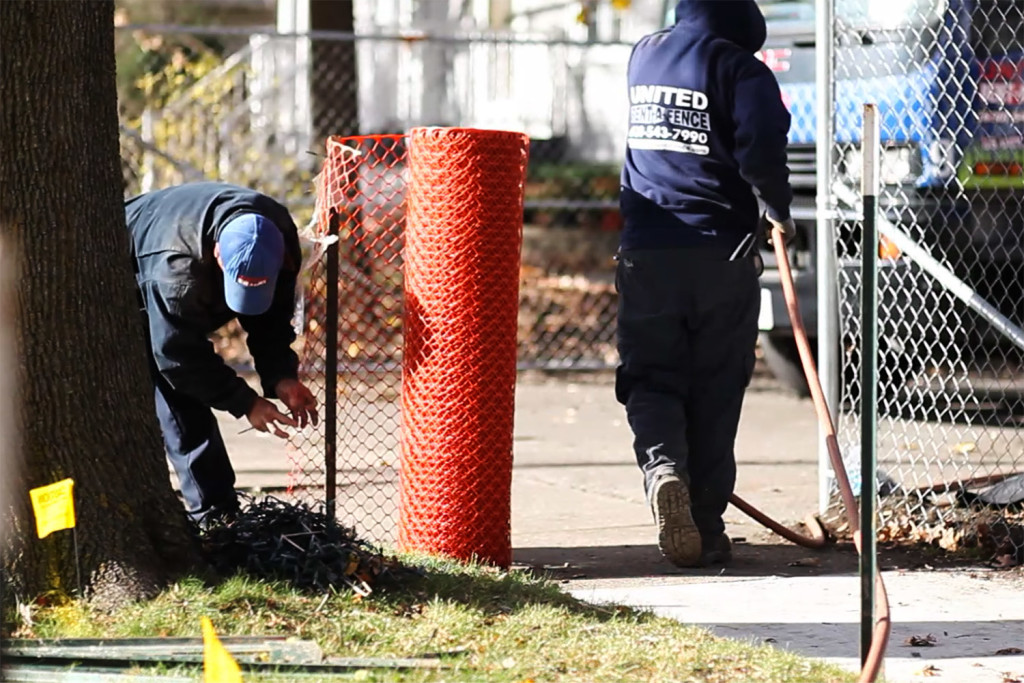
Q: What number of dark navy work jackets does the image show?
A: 2